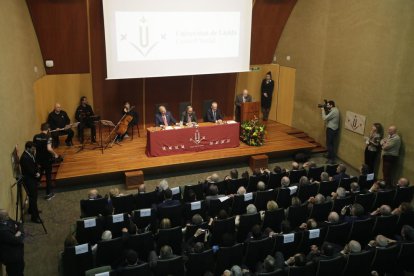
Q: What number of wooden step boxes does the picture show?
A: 2